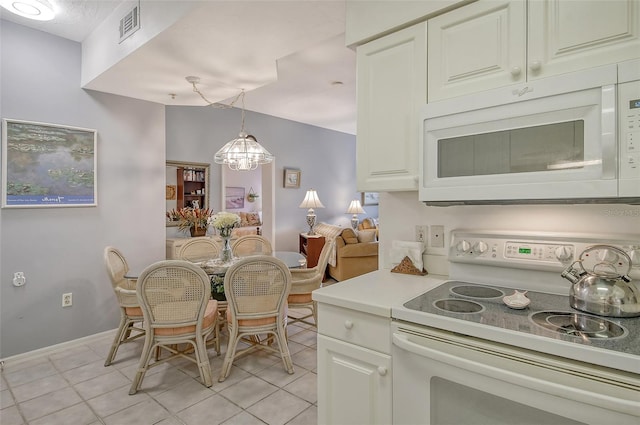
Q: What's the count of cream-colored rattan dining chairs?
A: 6